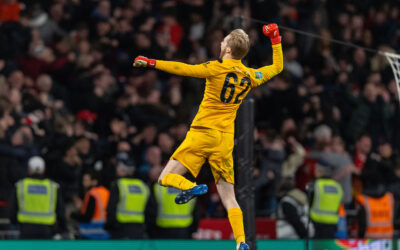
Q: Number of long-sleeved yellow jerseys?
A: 1